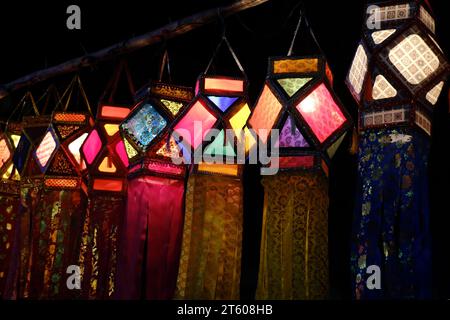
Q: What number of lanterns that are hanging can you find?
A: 8